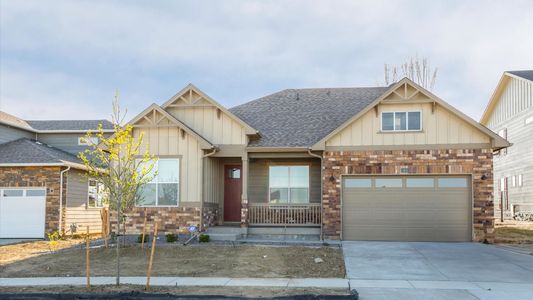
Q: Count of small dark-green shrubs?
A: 3